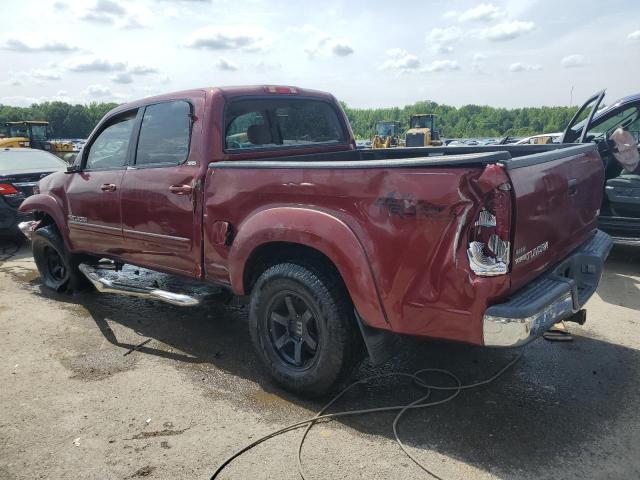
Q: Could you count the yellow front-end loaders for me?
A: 3